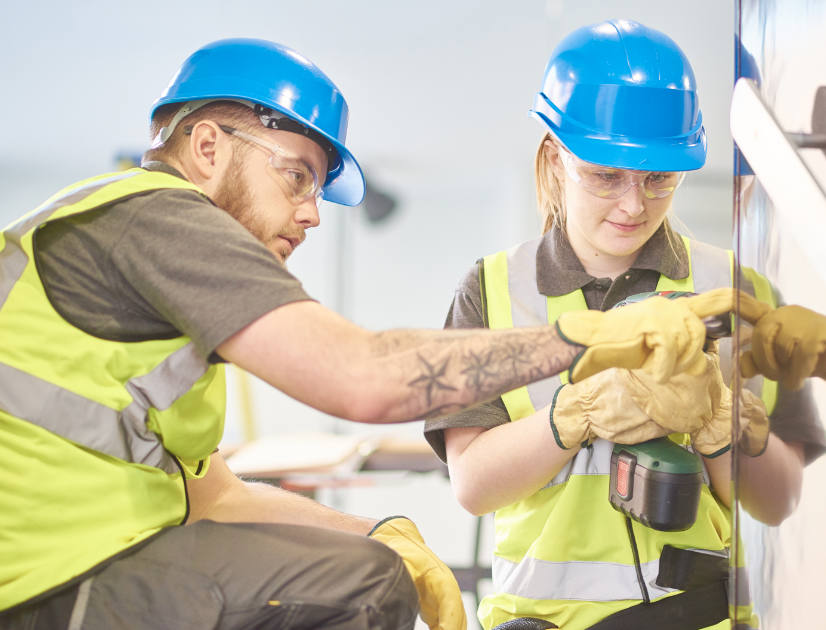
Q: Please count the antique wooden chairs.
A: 0